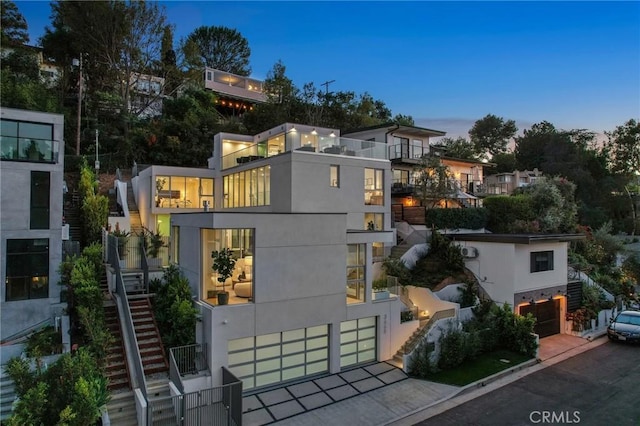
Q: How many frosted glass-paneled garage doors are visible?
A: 2